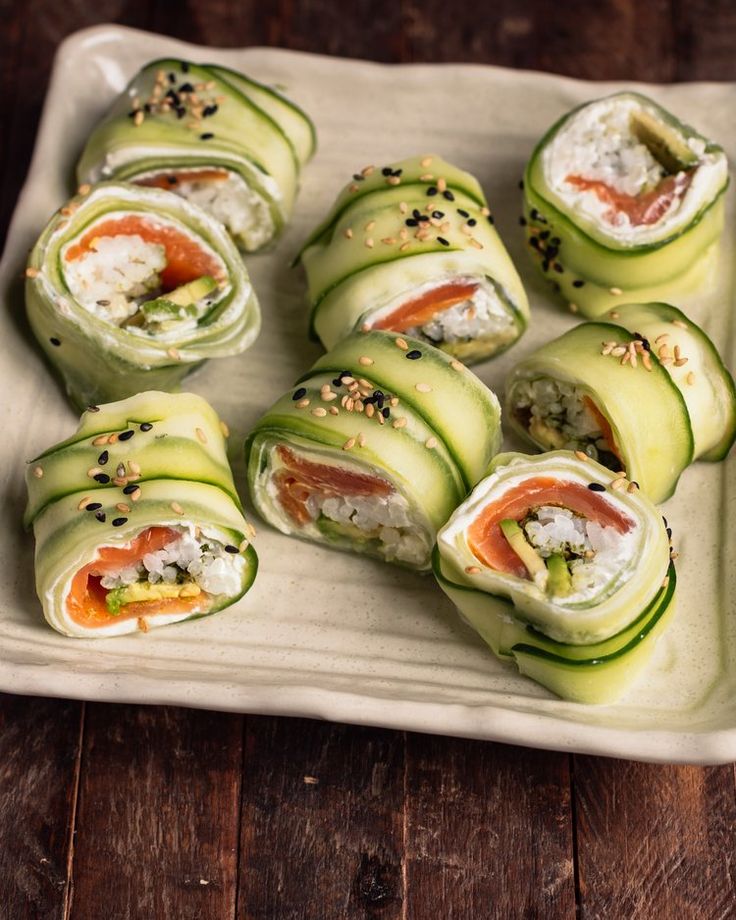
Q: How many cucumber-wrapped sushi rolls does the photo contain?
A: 8